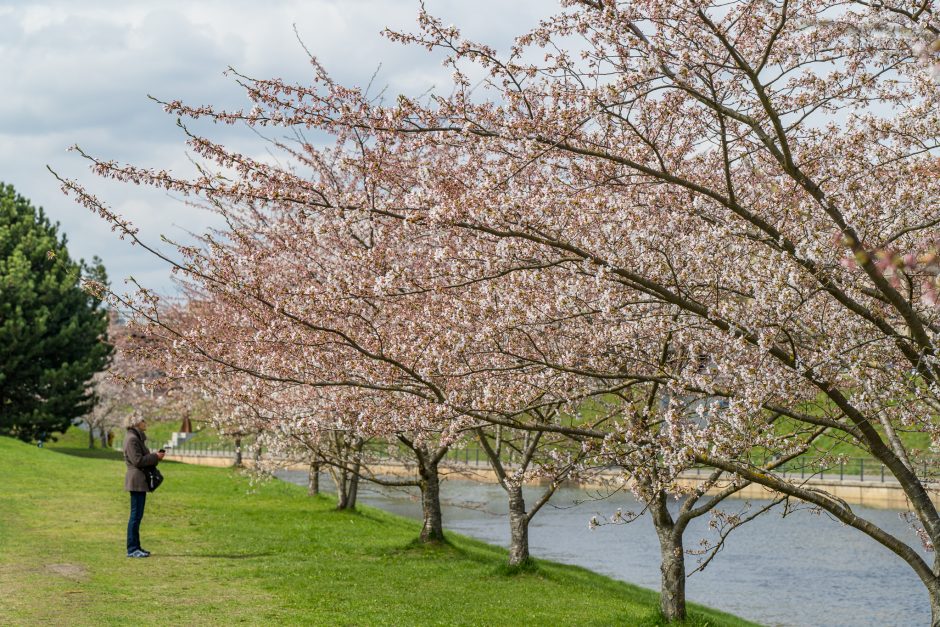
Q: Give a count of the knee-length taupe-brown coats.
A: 1